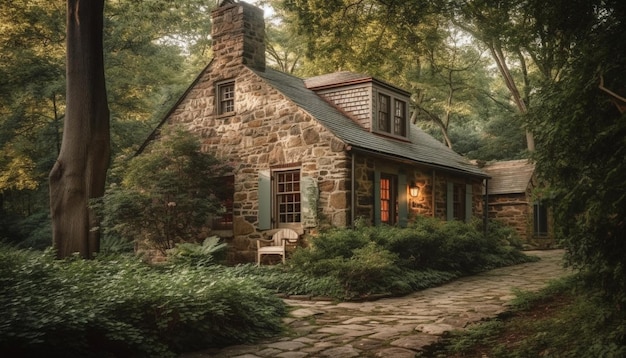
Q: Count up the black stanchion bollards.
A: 0